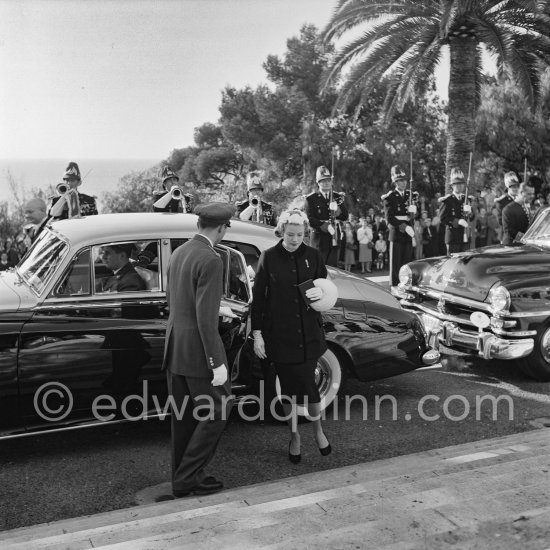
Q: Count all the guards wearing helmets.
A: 7